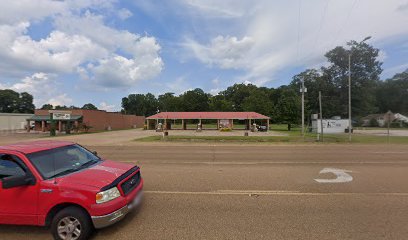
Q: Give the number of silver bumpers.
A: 1